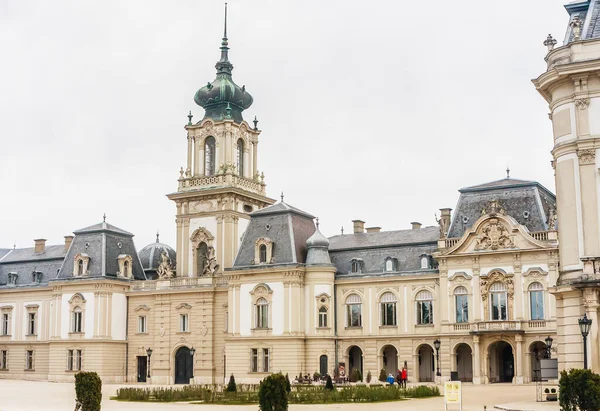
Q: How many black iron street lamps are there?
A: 5